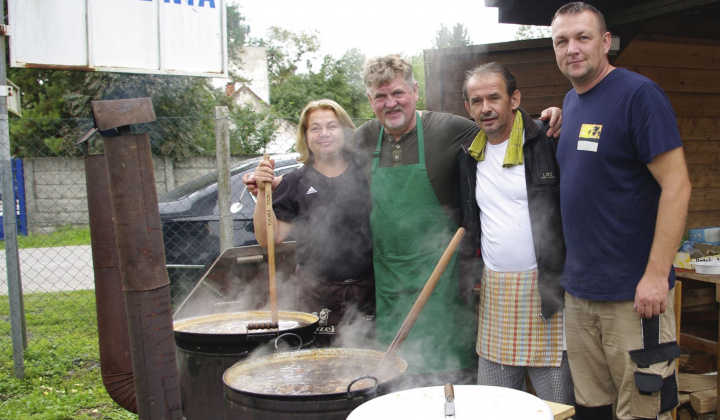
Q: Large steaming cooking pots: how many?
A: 2